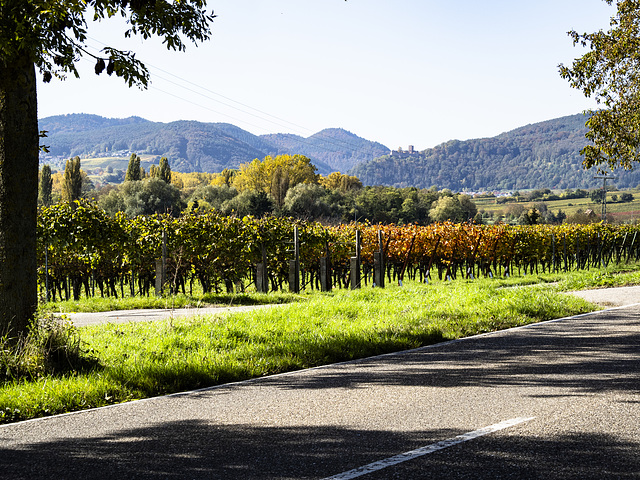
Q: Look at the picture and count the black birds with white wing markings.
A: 0